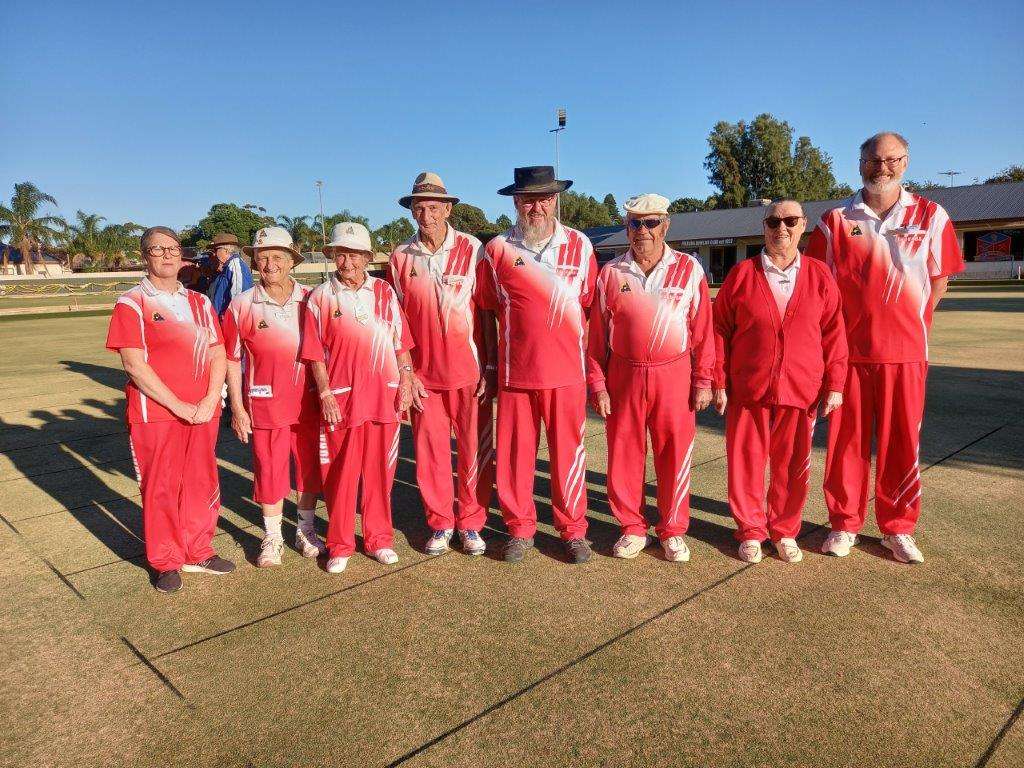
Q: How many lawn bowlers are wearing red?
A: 8